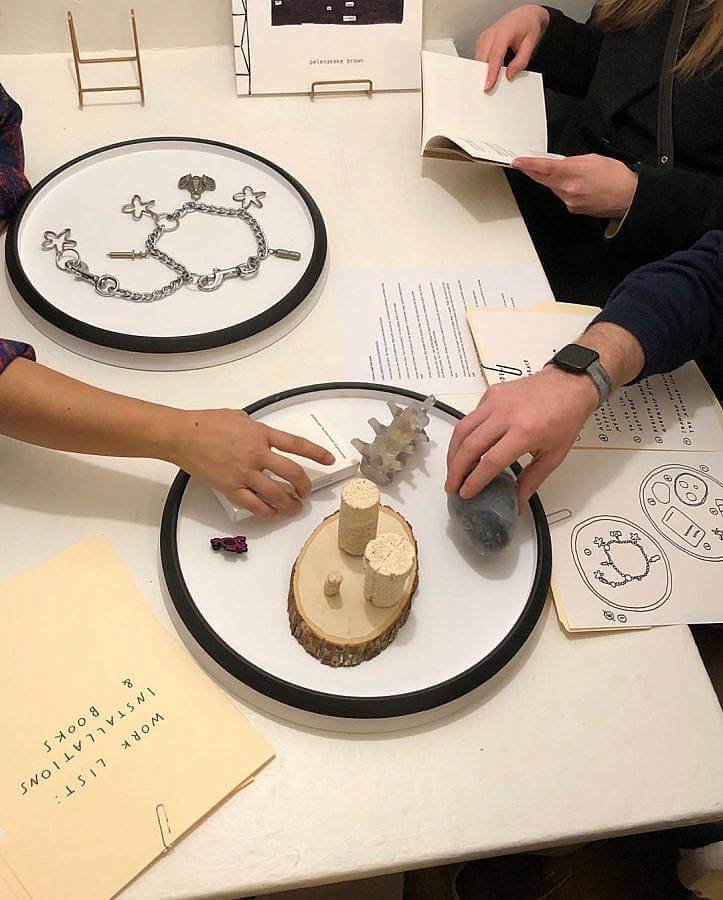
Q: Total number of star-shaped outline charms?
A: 3